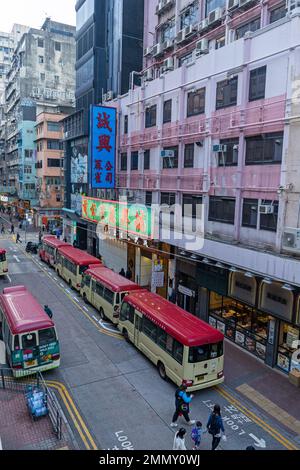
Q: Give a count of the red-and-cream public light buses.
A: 6